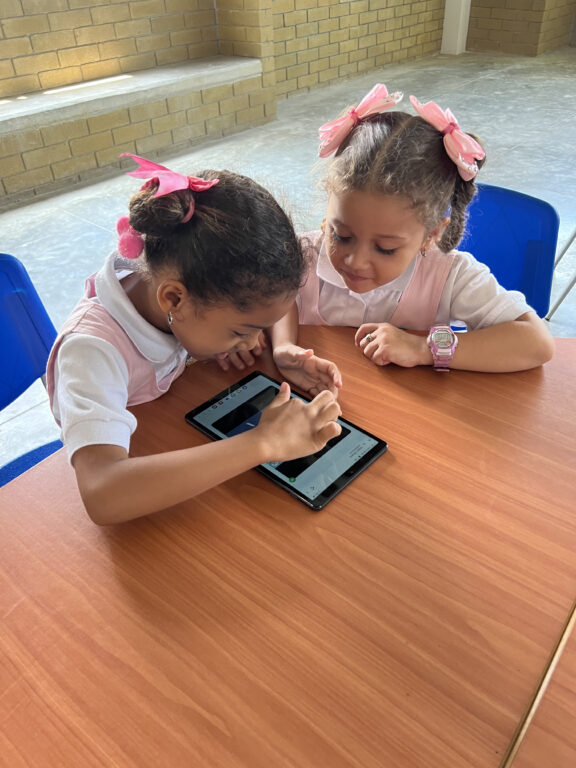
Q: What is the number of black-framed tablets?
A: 1